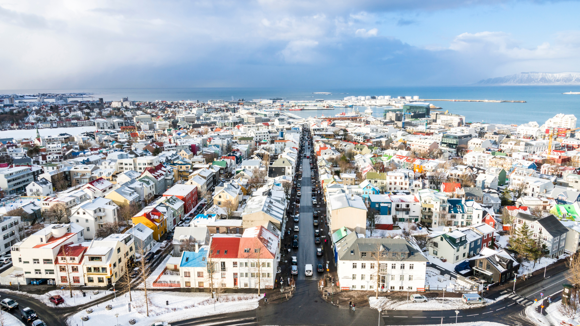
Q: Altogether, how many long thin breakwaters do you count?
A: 1